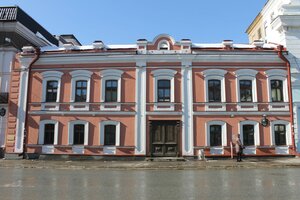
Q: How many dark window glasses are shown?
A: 13